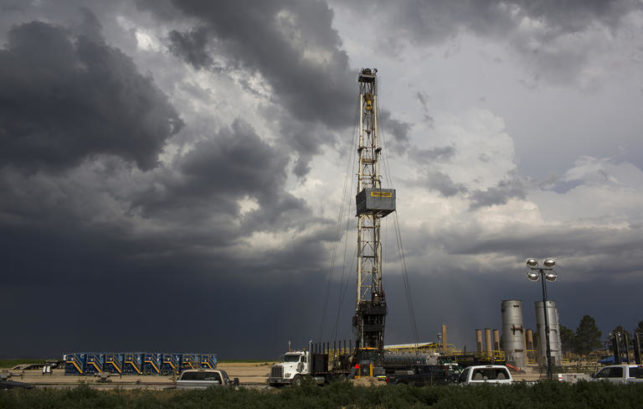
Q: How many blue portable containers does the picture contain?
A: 8